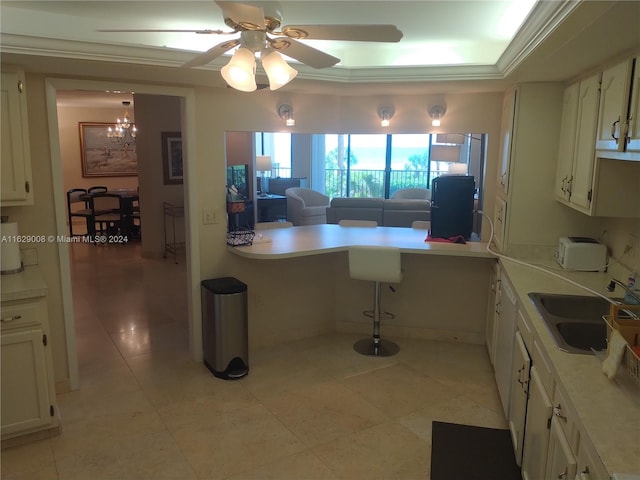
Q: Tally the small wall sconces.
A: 3